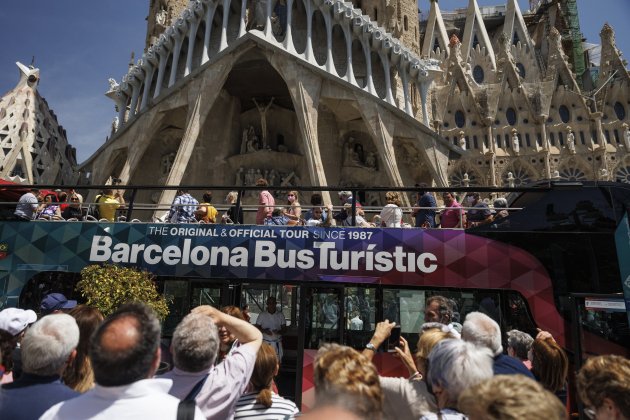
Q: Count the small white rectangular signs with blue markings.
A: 1